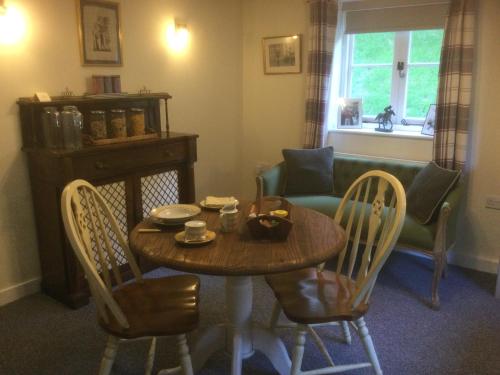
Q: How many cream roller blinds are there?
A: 1